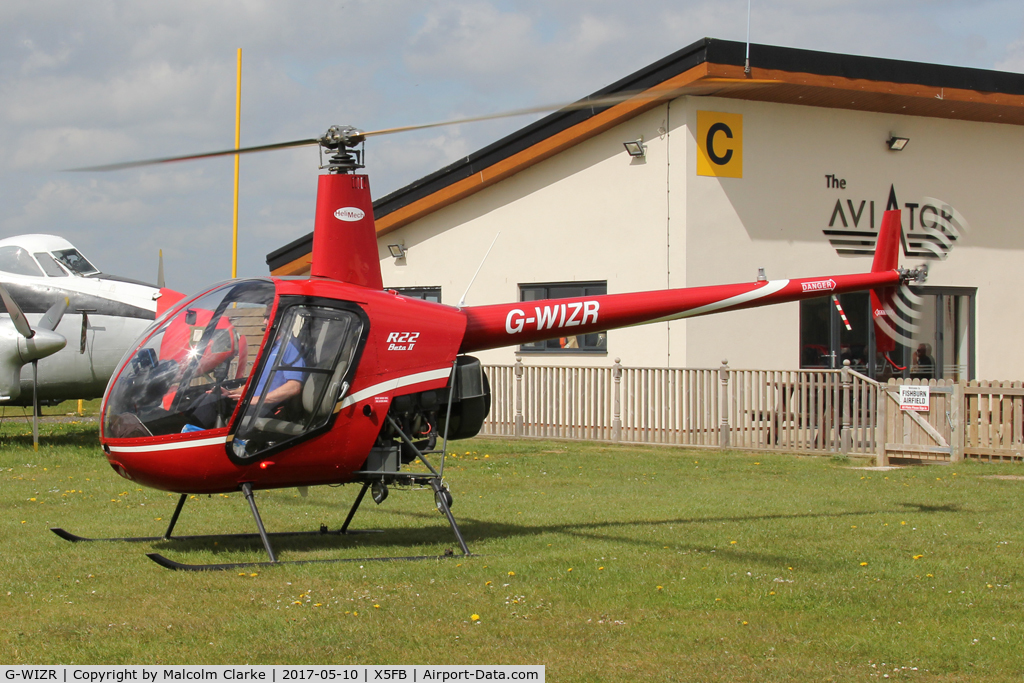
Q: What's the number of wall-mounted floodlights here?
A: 3